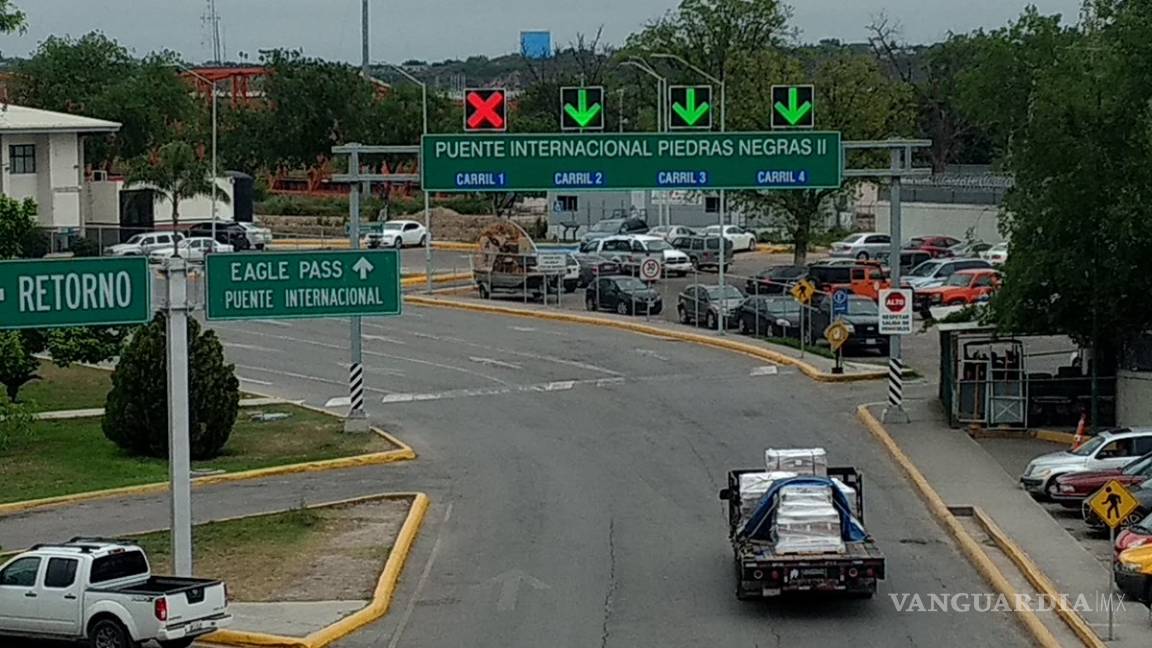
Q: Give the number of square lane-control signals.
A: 4